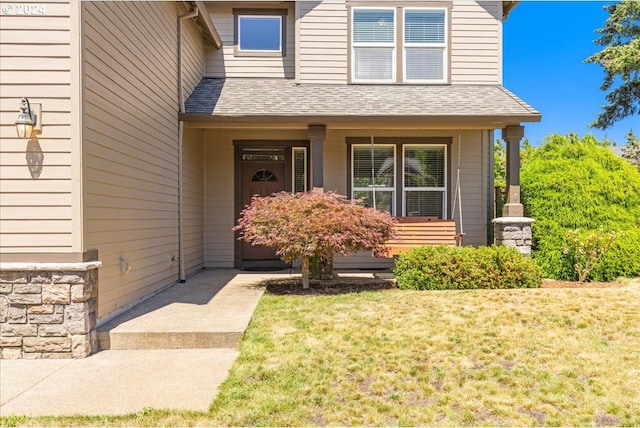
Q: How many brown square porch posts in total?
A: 2